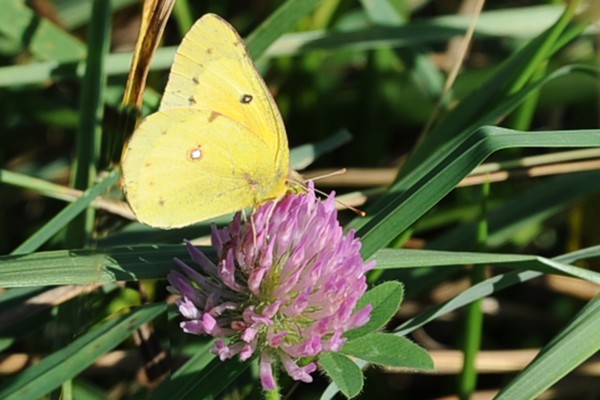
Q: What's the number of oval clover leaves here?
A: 3